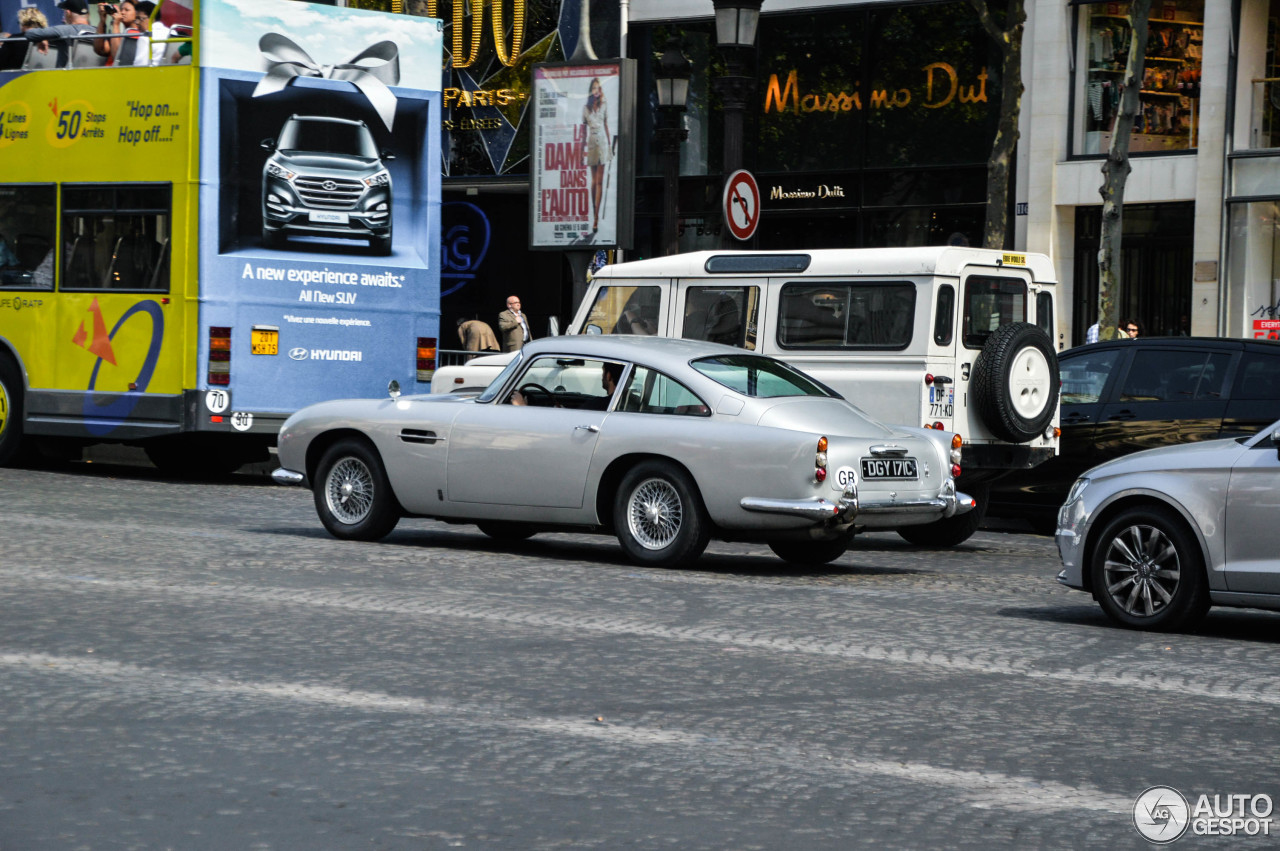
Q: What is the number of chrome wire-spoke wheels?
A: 2